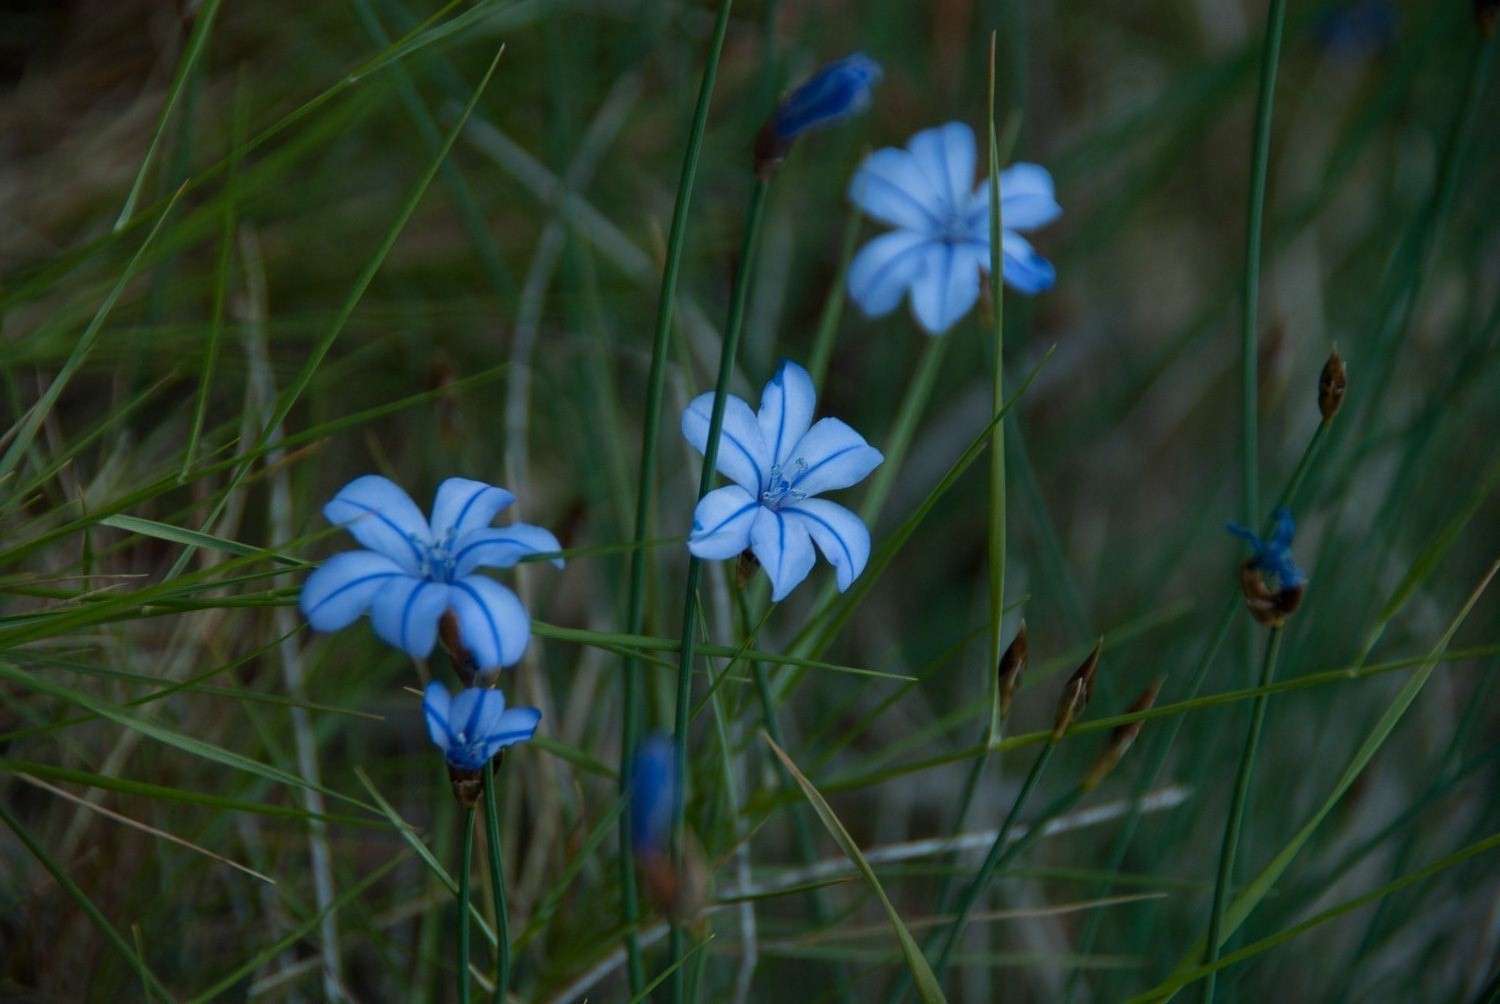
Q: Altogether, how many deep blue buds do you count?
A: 2